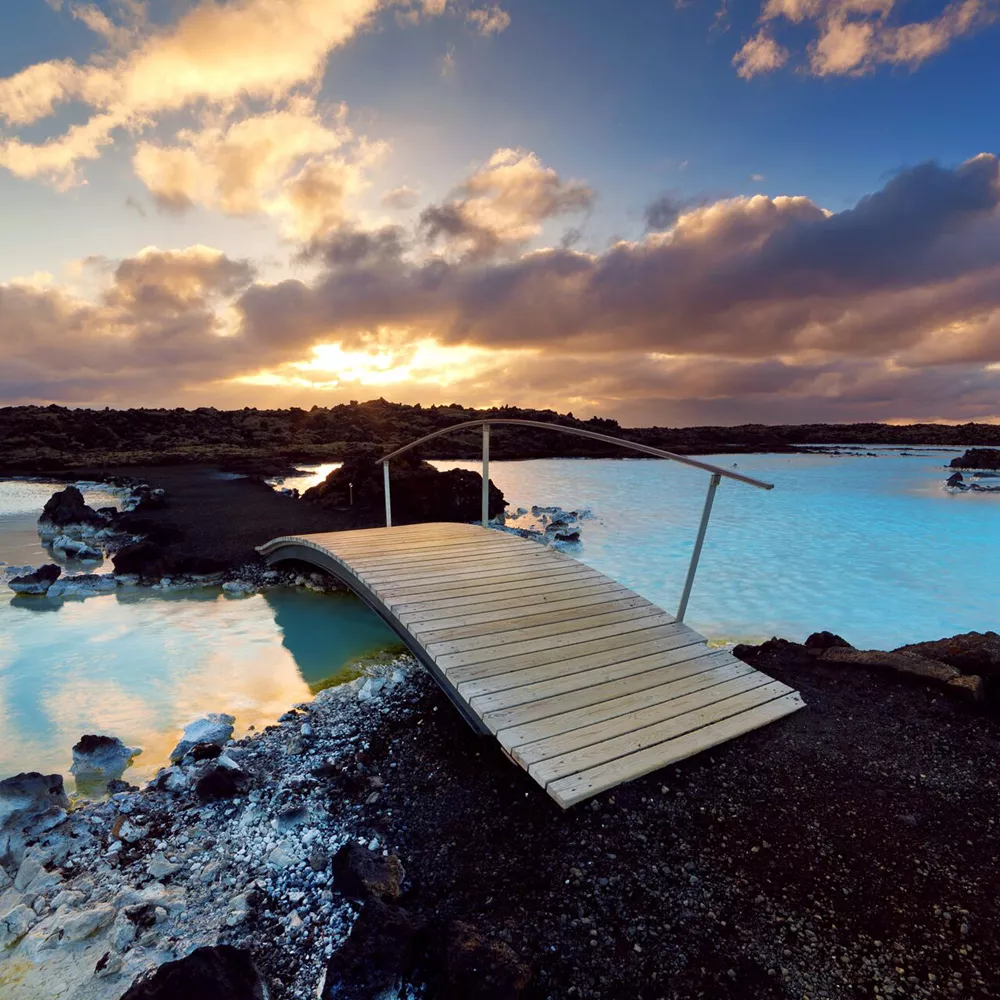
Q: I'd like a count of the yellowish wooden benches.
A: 0